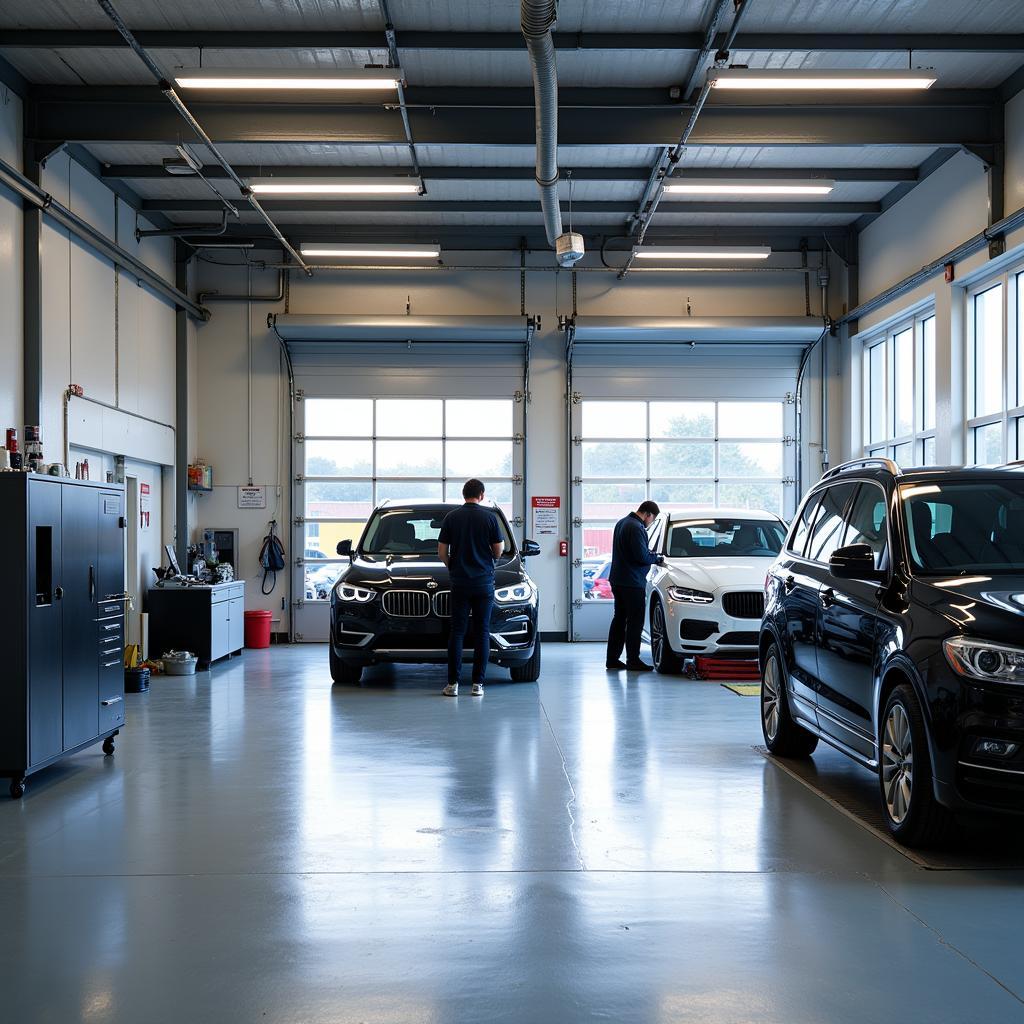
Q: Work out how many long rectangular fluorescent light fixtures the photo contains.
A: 6